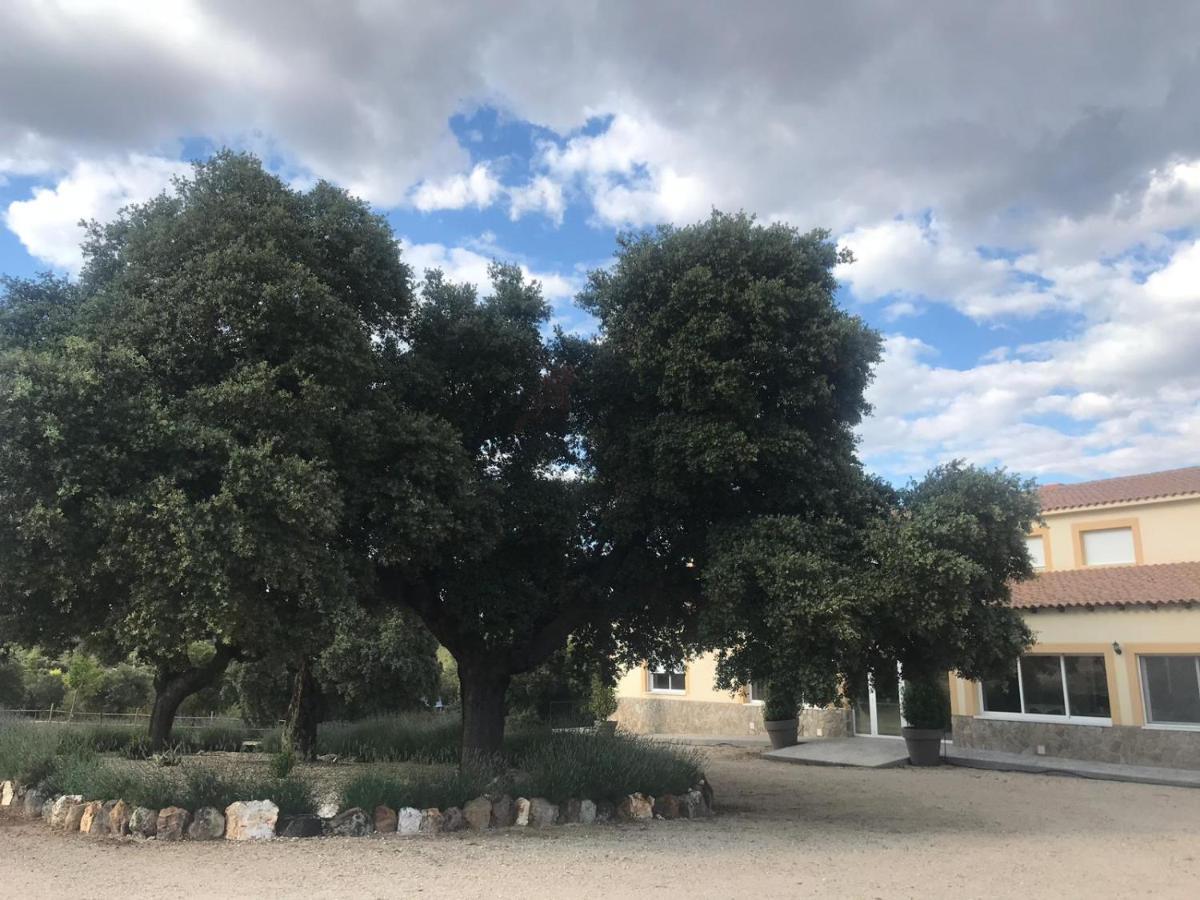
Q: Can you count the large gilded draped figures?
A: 0